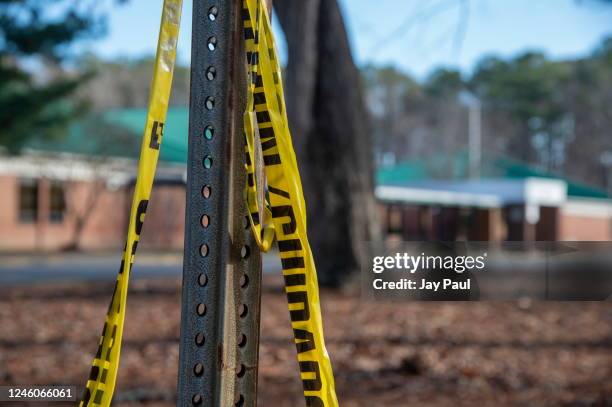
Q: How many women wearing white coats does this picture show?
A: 0